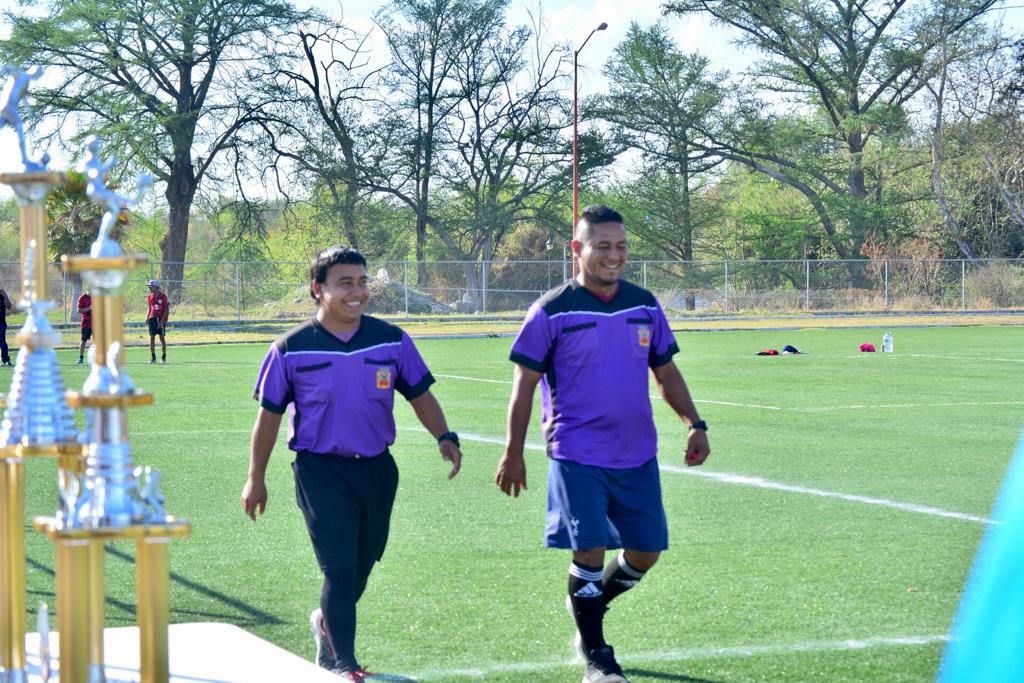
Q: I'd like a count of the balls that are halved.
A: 0